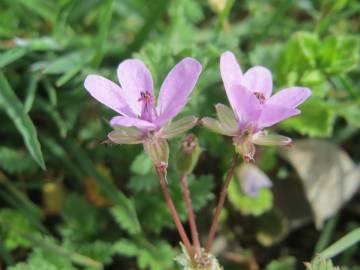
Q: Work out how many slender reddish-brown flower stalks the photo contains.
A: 3